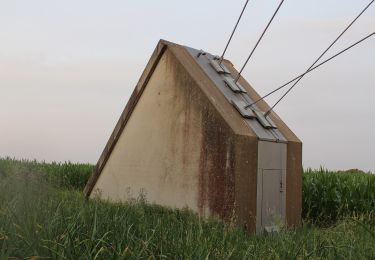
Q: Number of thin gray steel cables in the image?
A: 4